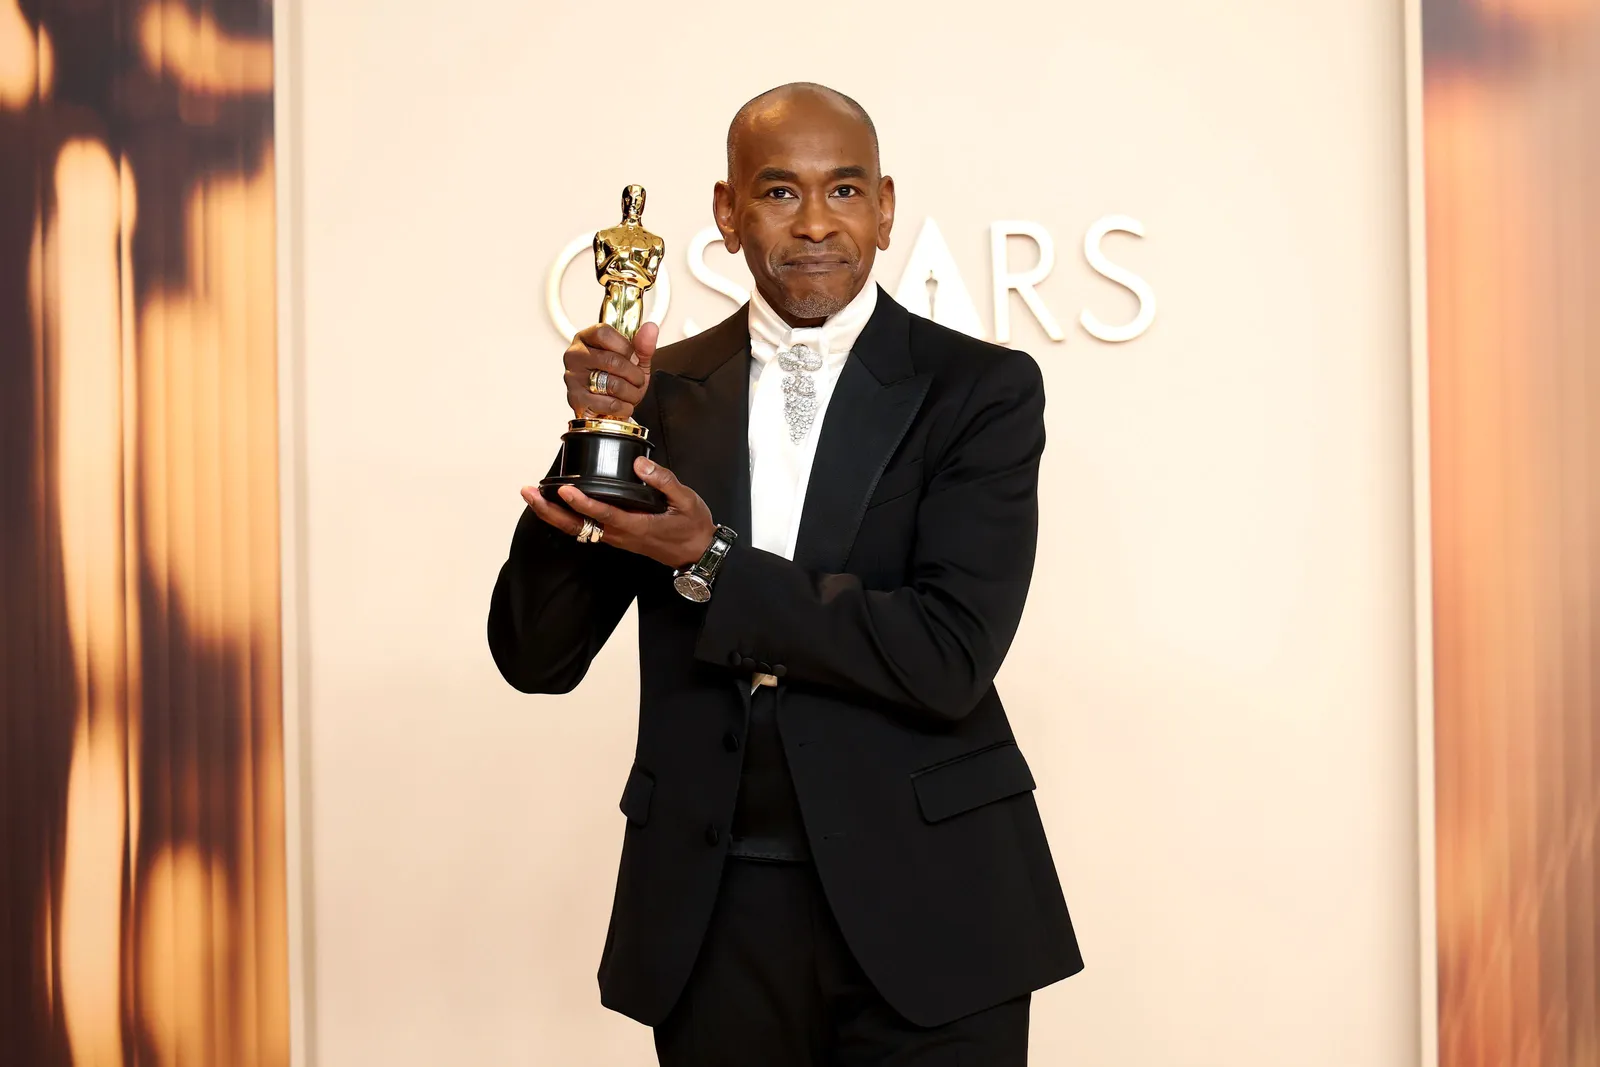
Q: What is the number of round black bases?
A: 1